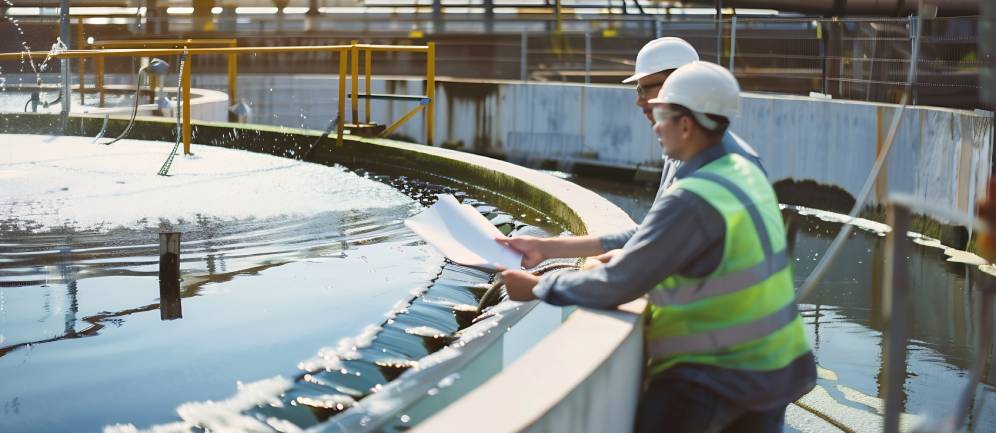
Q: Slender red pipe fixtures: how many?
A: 0